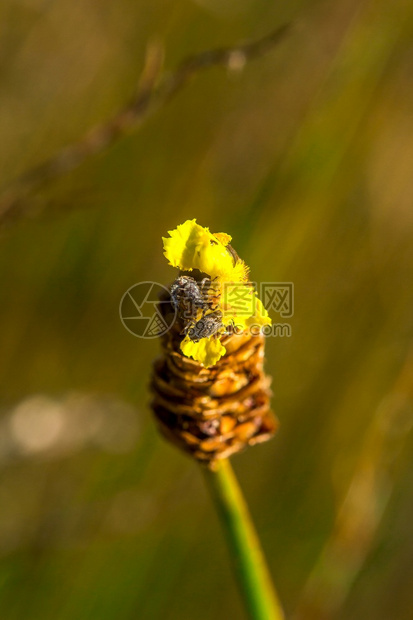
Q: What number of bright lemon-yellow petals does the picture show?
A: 3